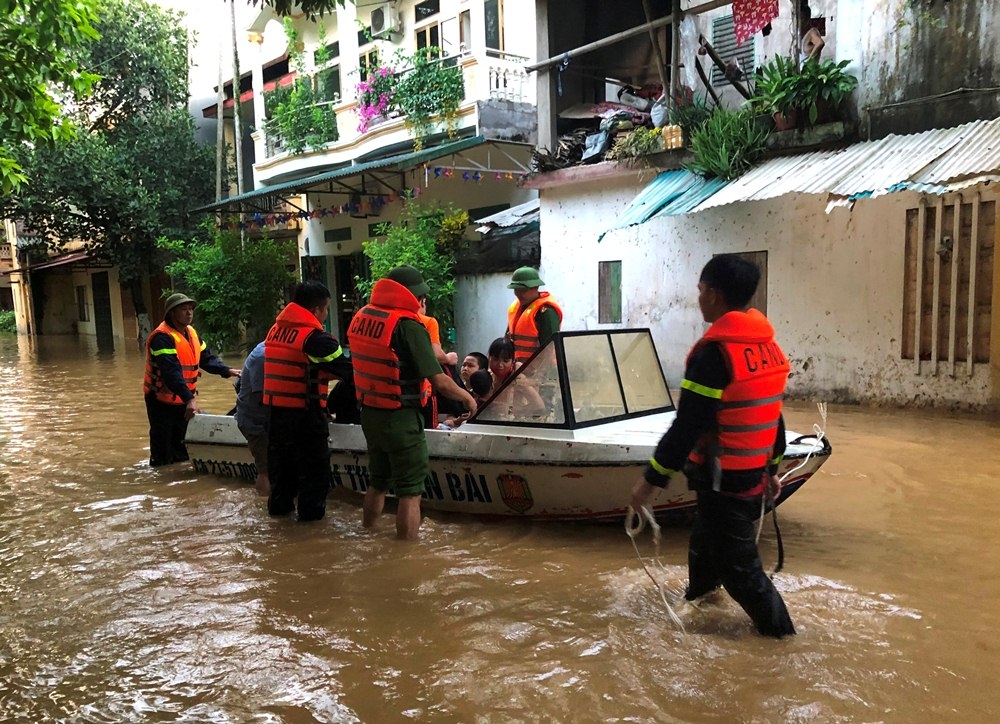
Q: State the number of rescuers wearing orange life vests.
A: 5